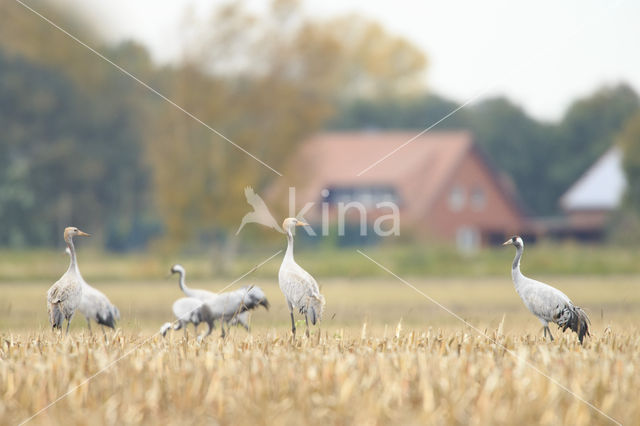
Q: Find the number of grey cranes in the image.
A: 7